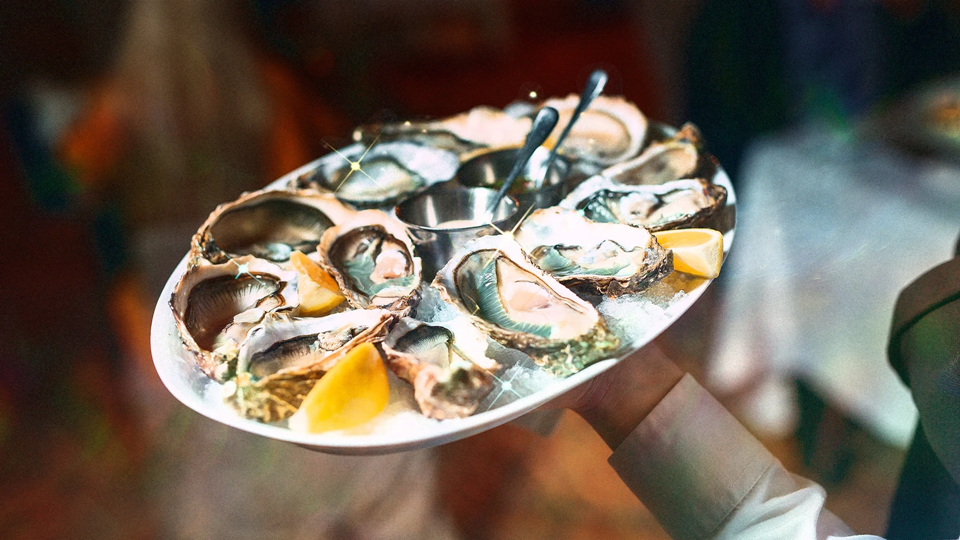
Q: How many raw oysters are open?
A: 12